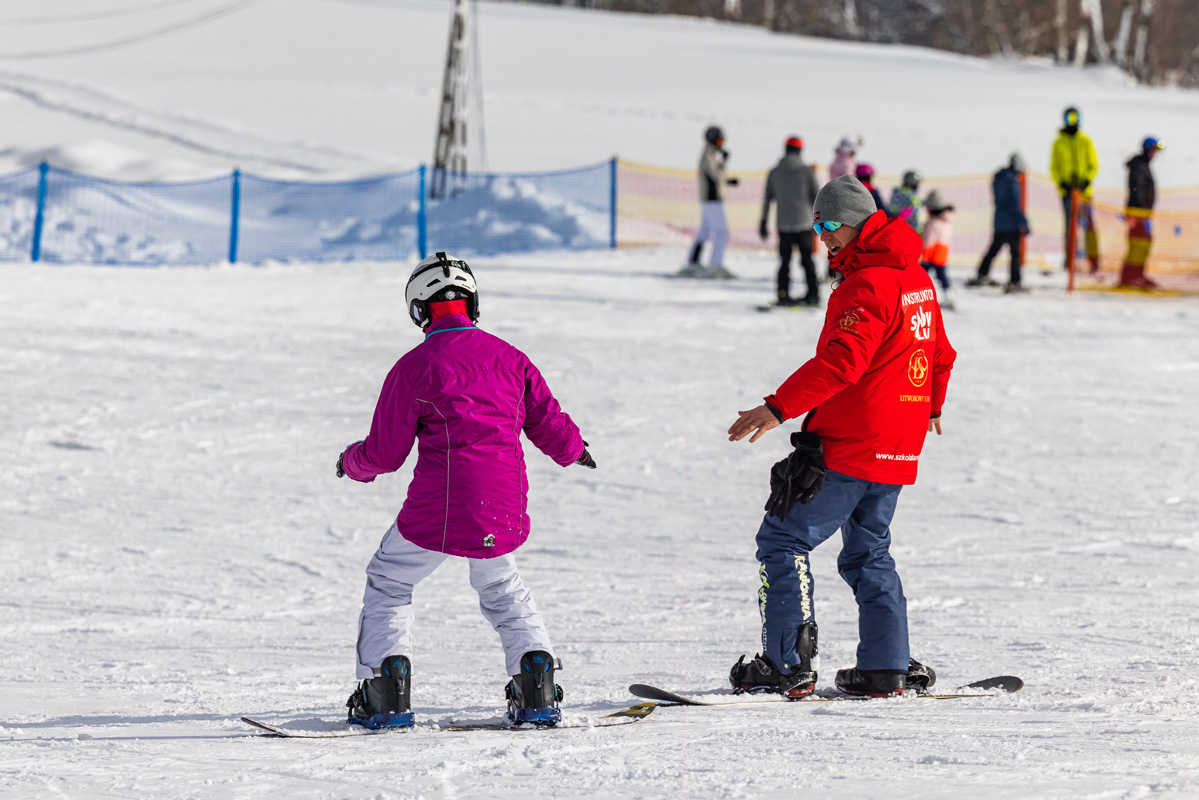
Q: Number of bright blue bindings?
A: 2